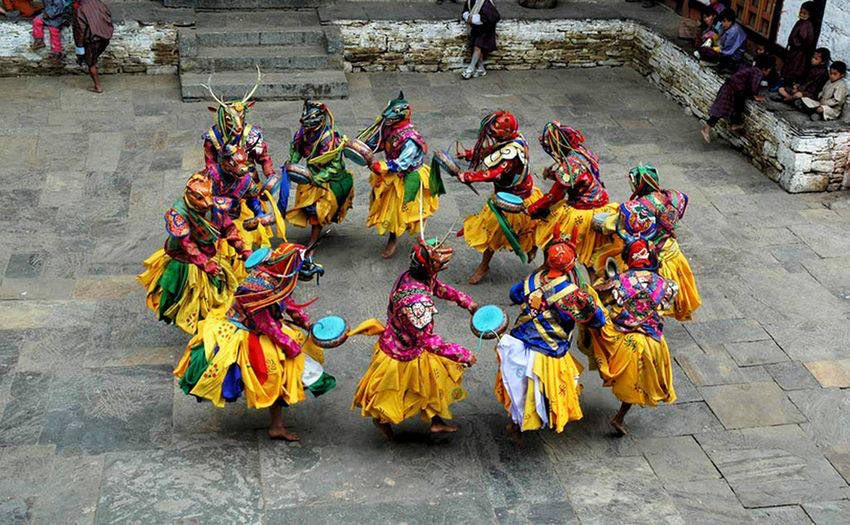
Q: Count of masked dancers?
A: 12